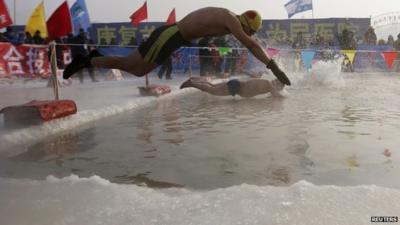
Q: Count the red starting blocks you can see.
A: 2